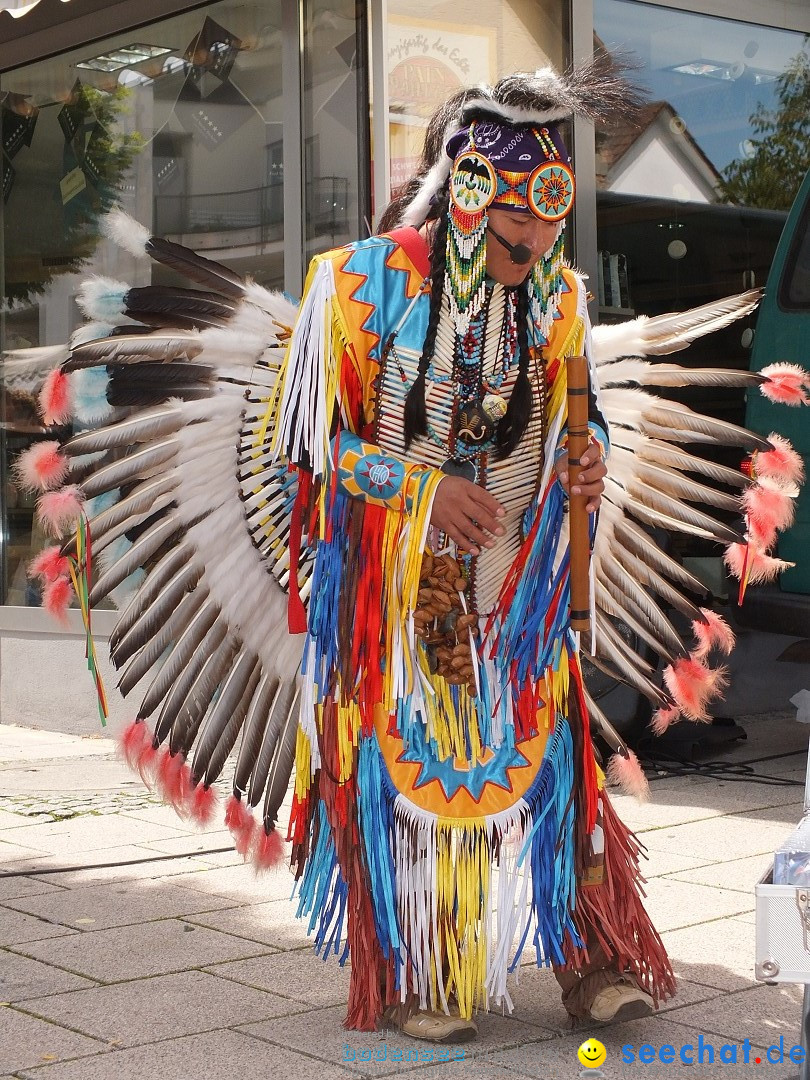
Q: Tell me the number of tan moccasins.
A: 2